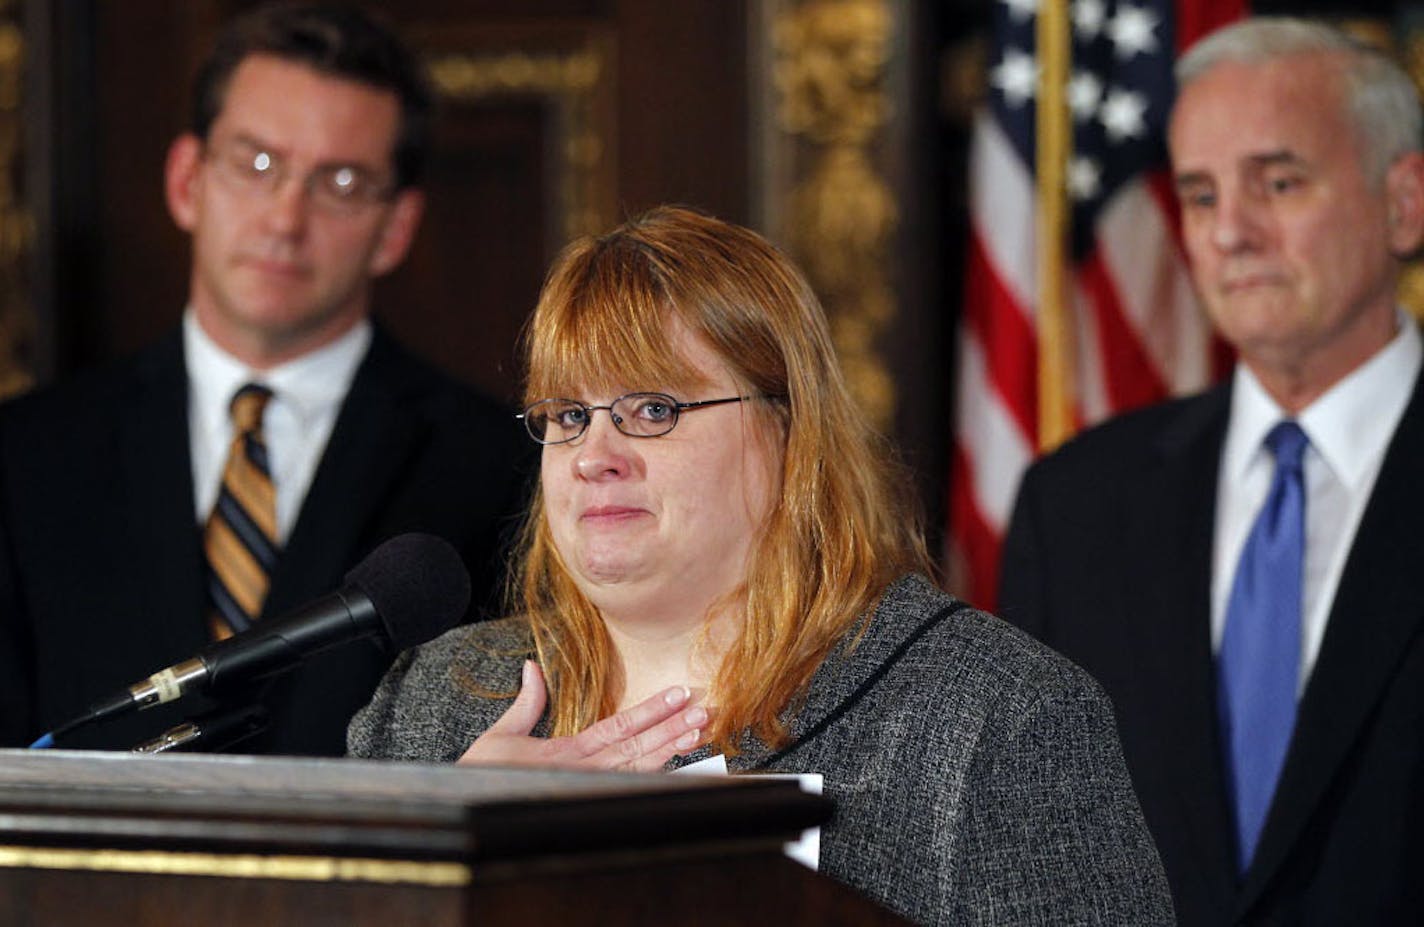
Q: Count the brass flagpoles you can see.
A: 1